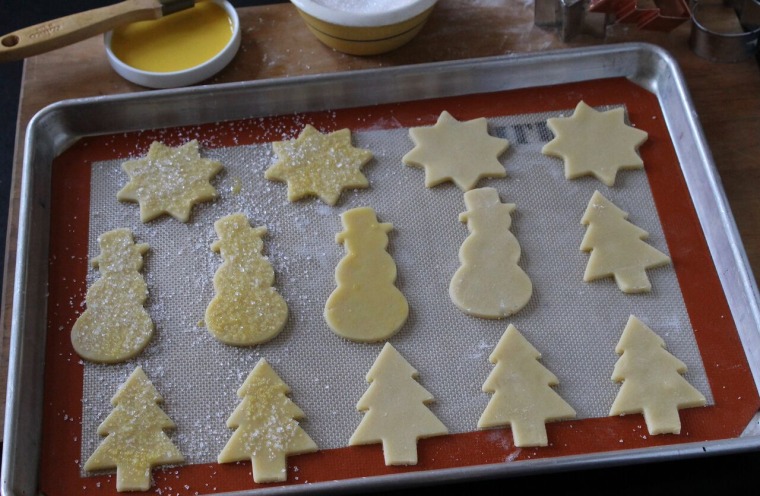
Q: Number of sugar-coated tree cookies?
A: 2